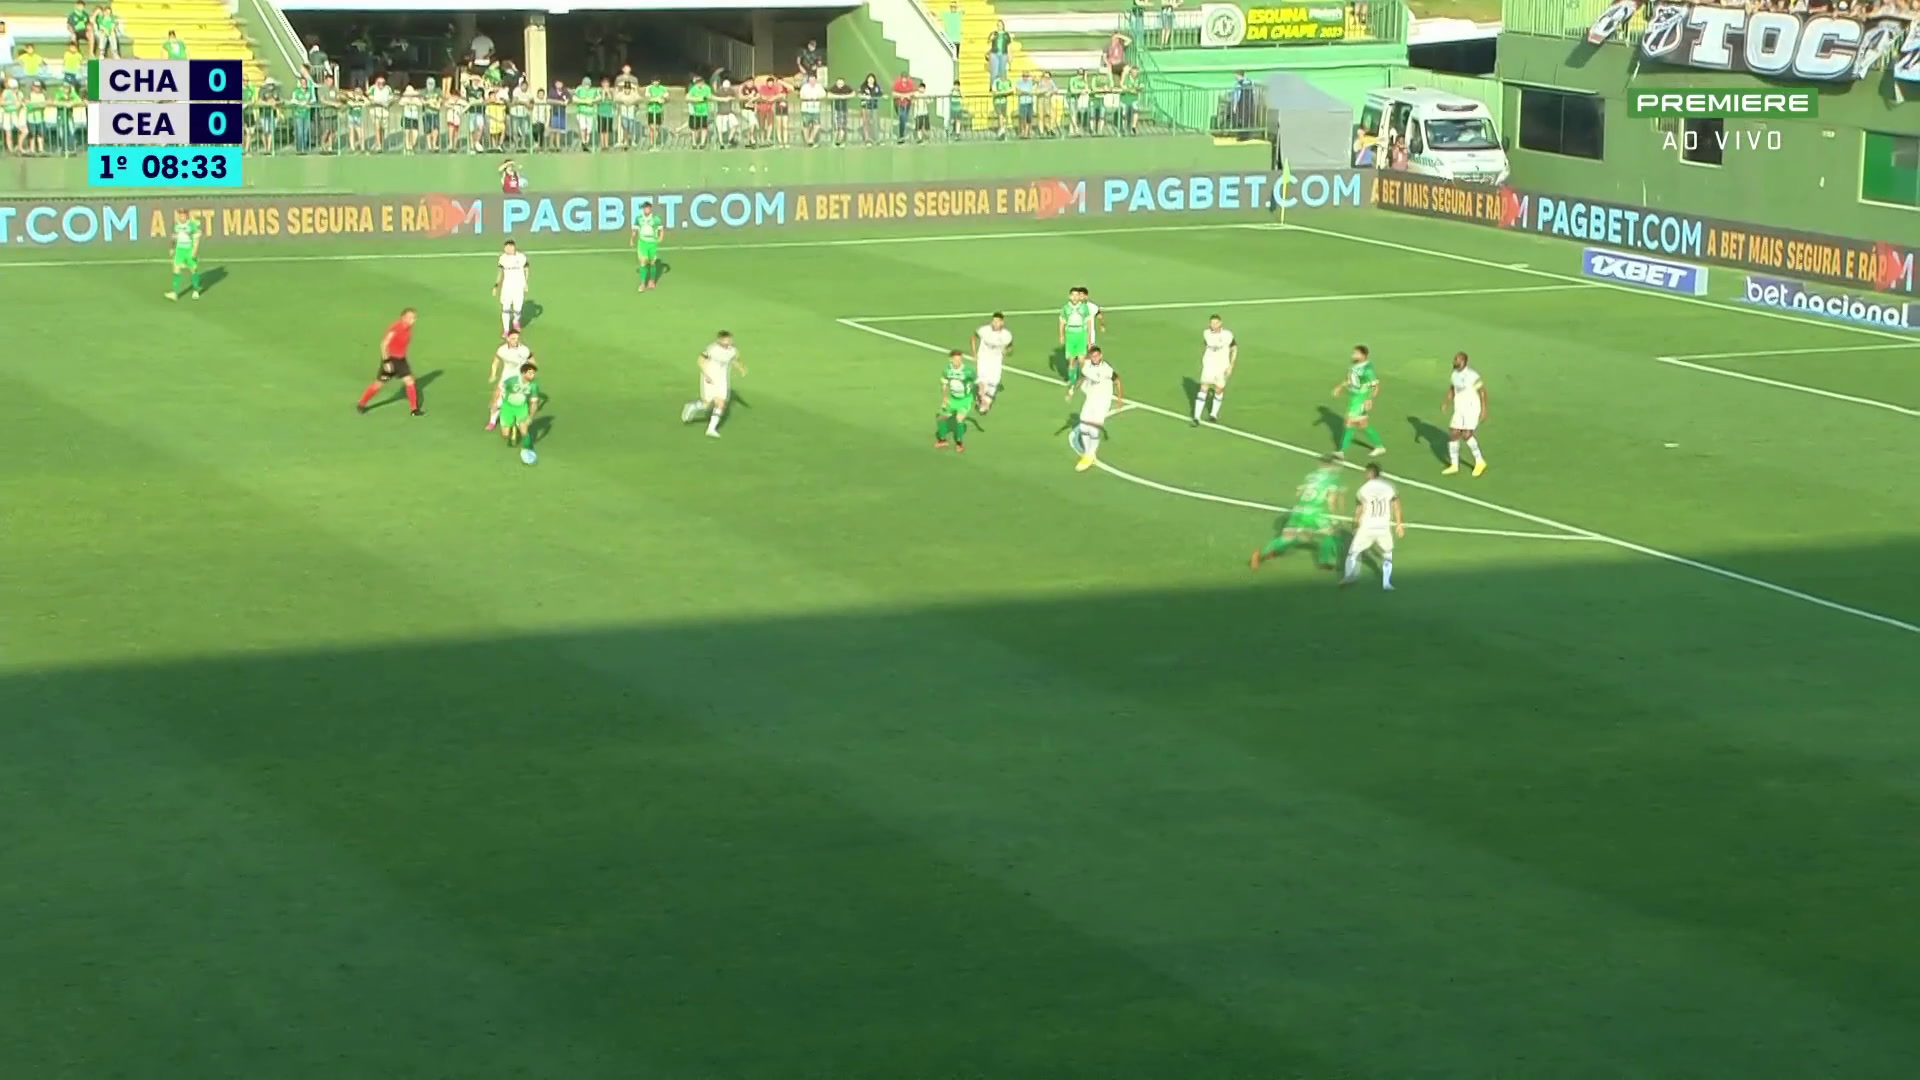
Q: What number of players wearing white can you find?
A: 9